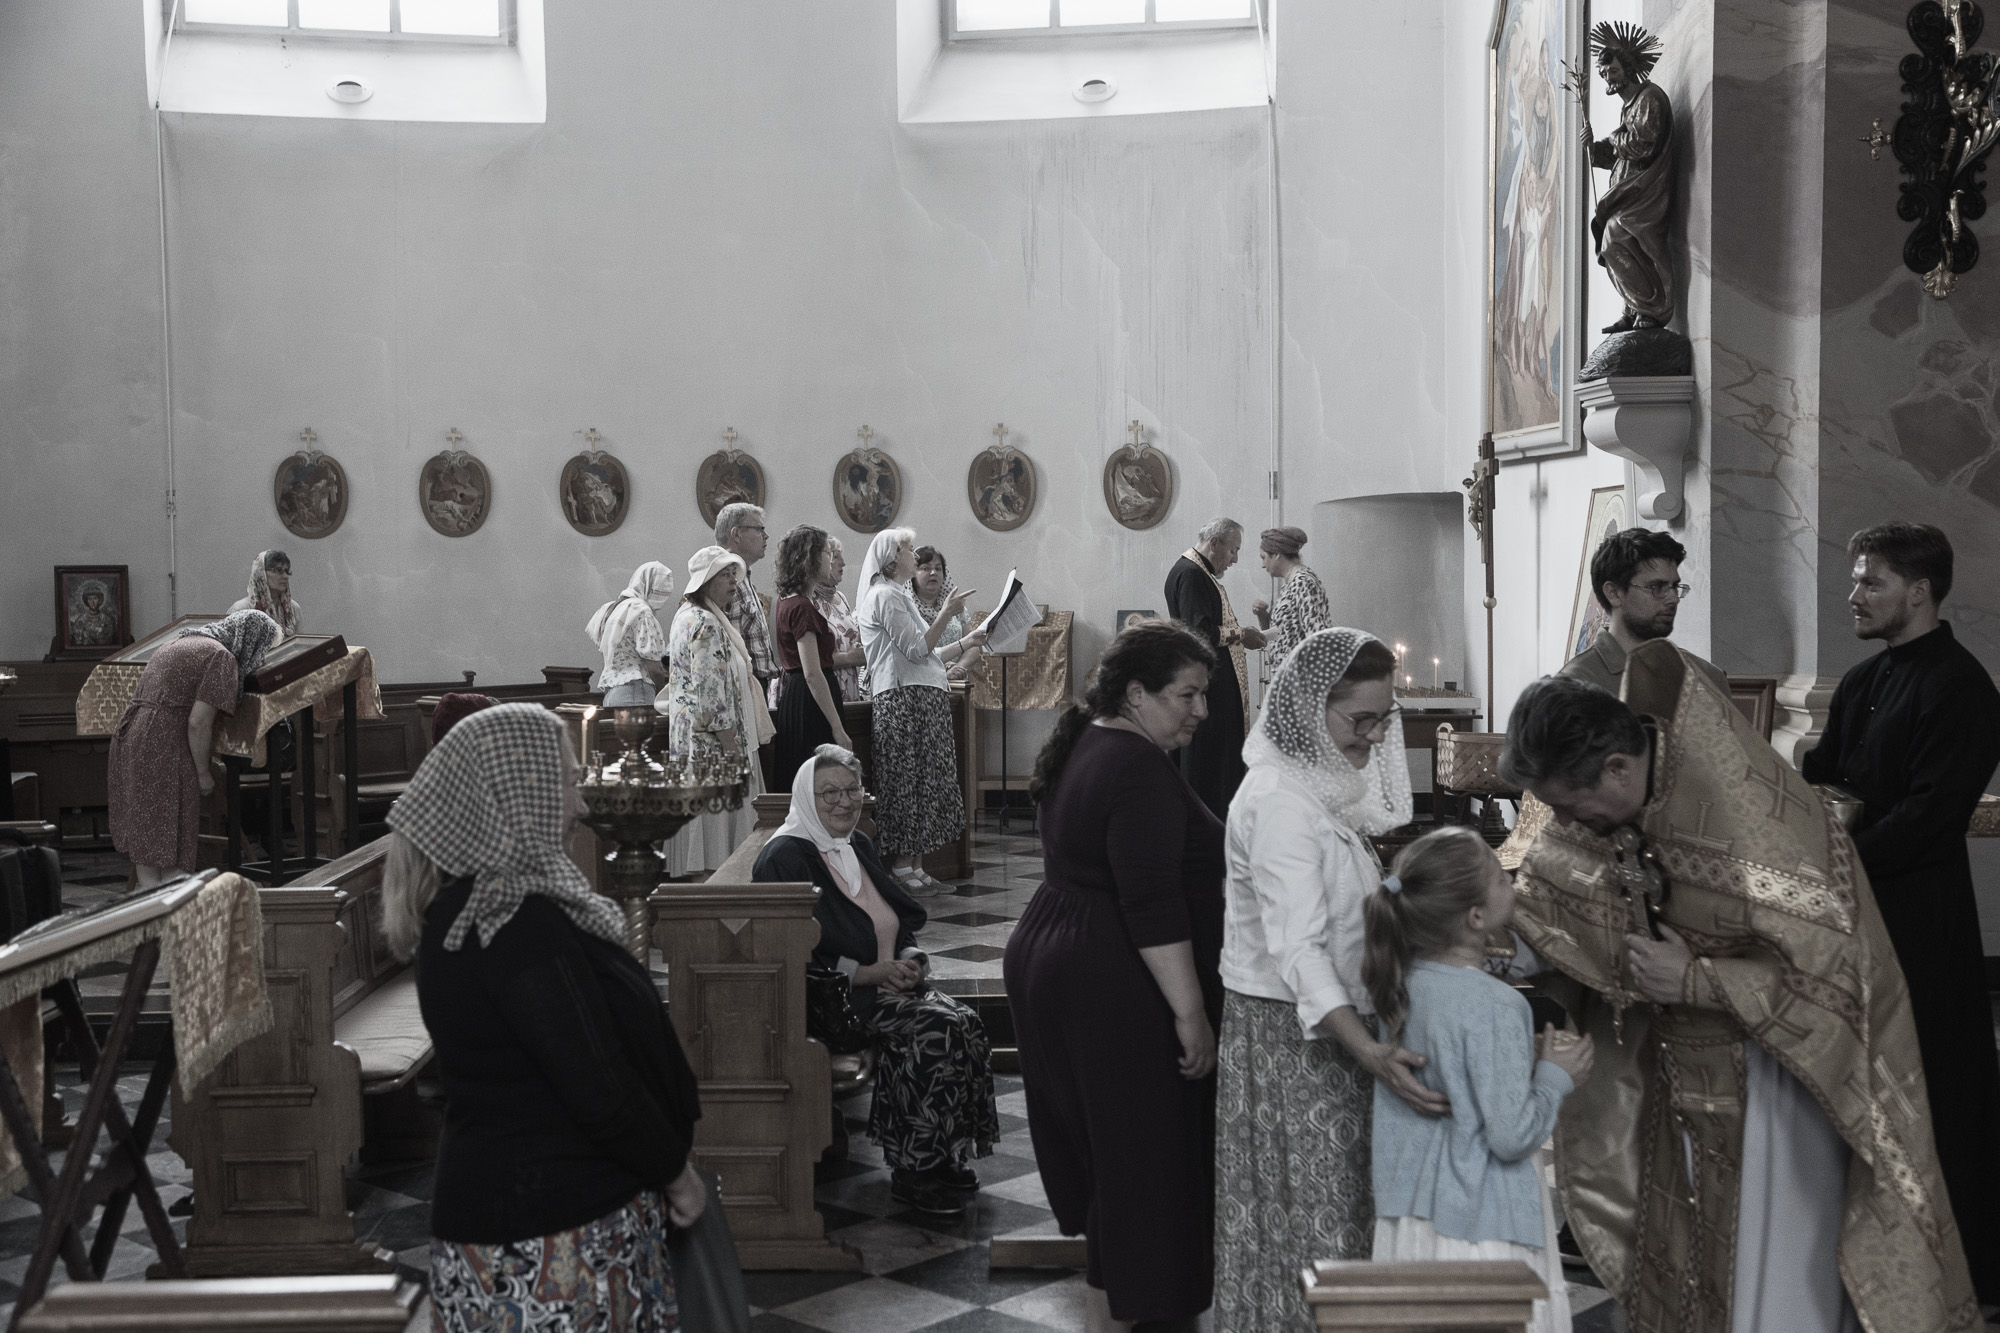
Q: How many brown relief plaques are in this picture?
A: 7